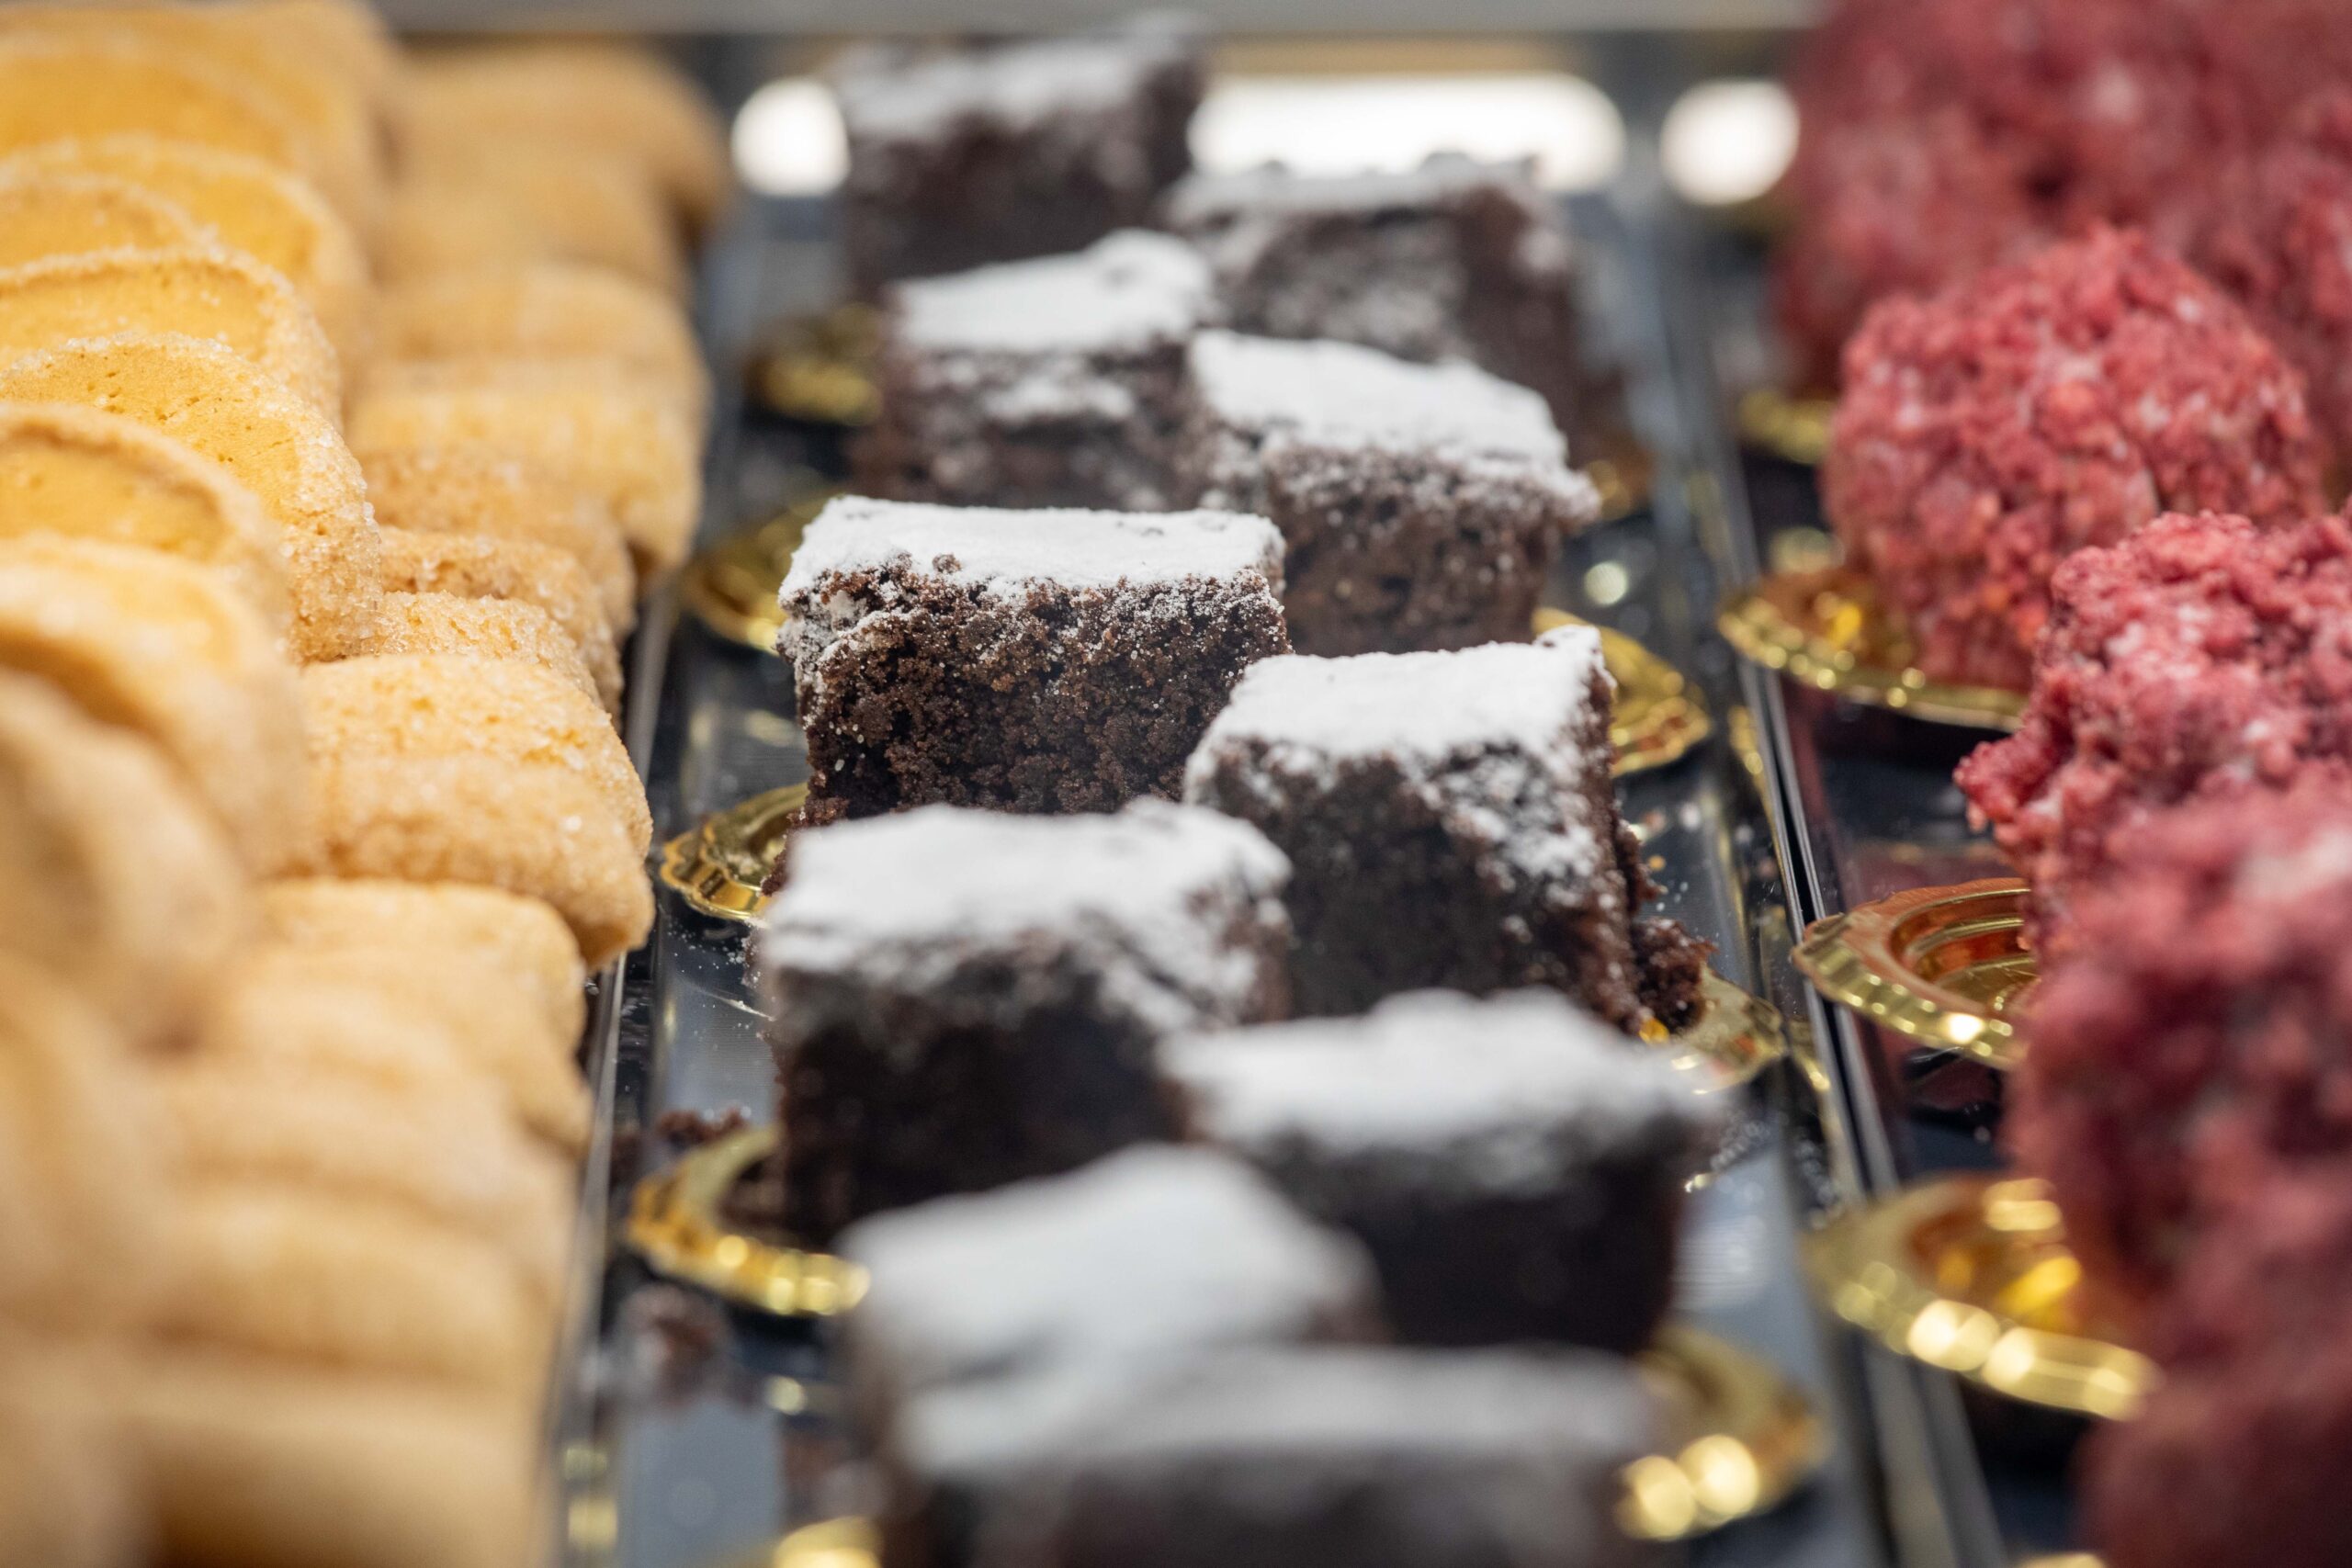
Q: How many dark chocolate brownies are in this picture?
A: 10